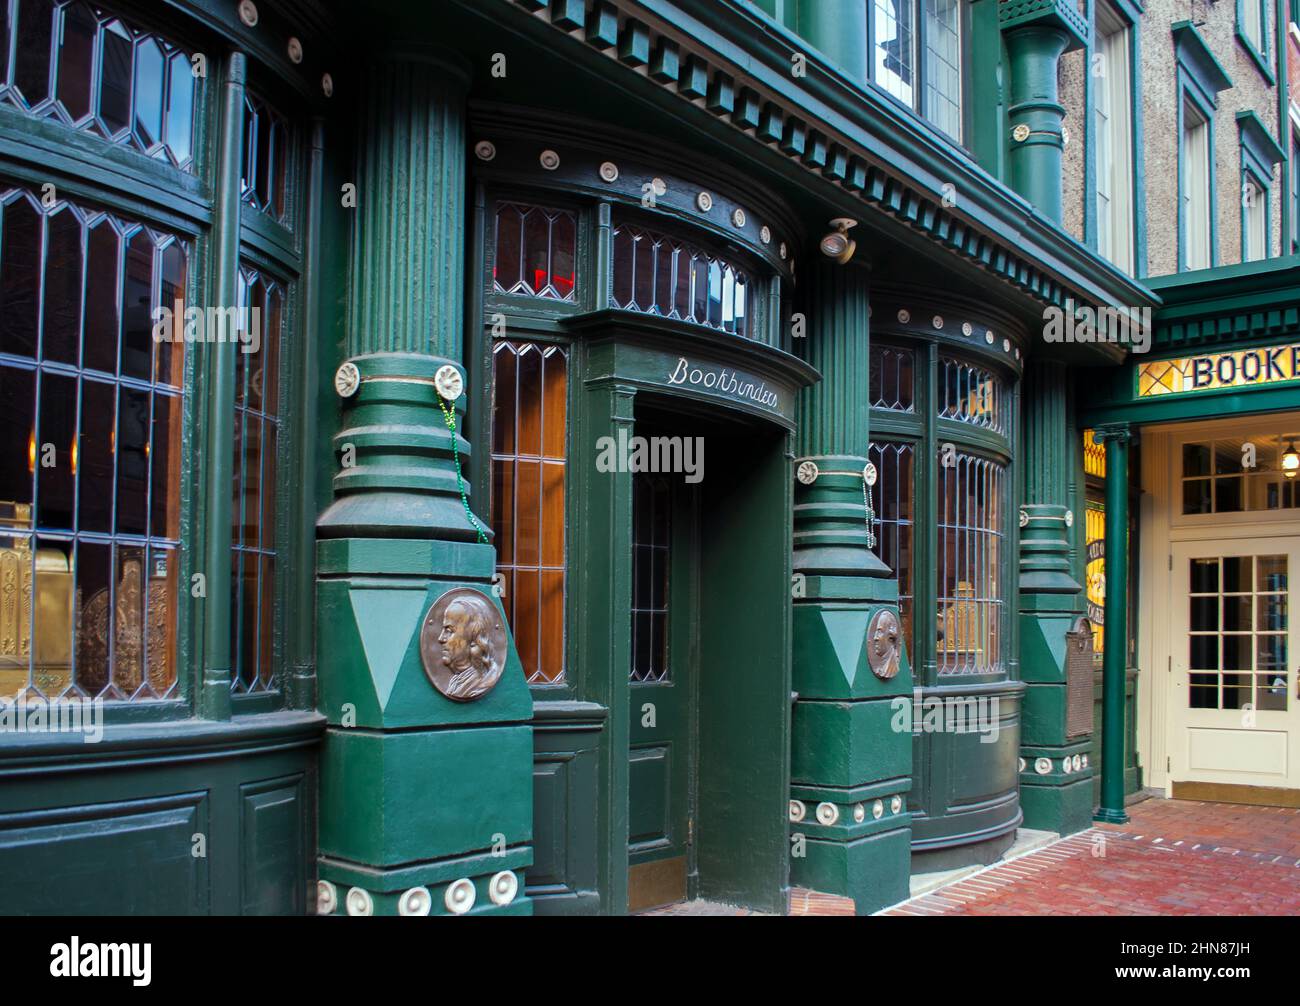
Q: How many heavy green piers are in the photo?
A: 3